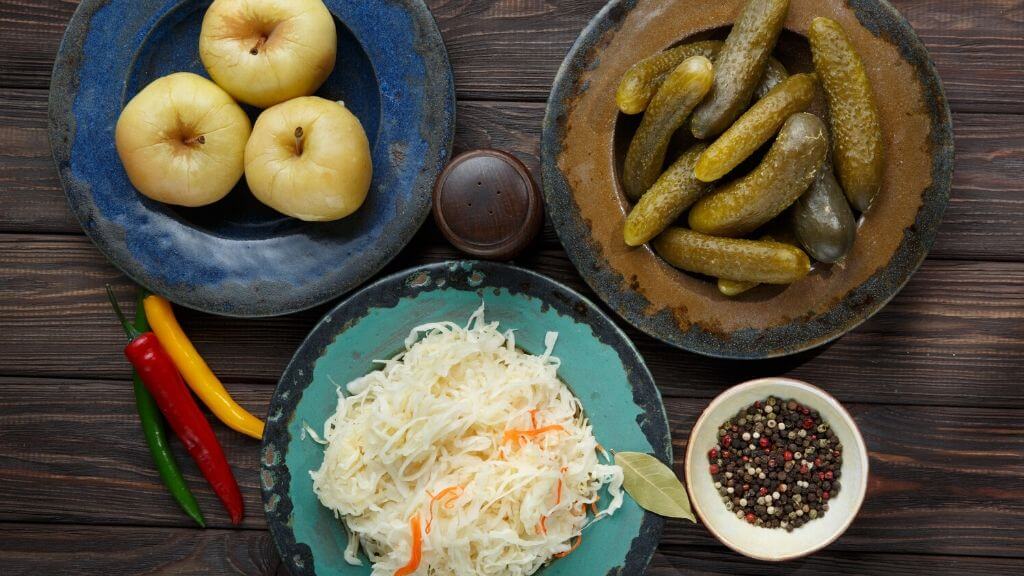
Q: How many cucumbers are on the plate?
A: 11